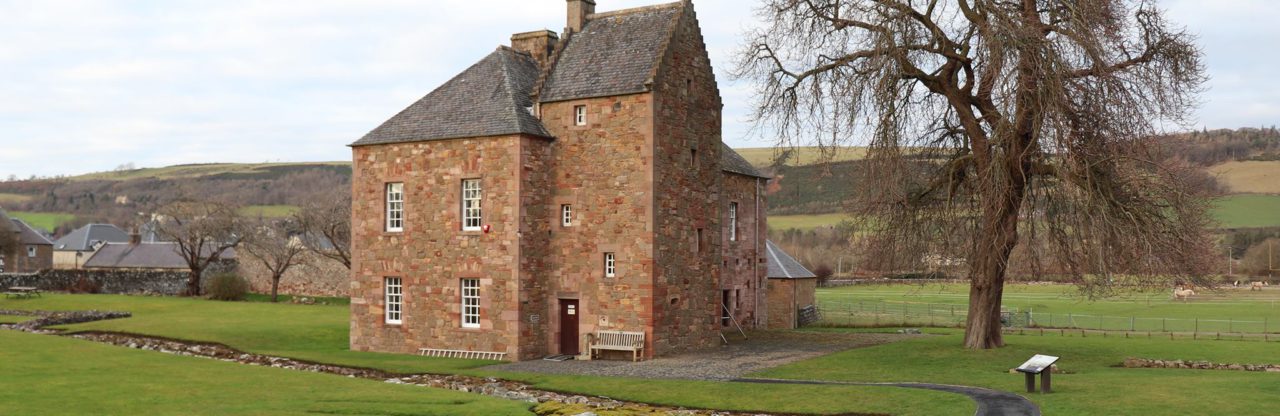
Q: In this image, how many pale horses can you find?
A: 2